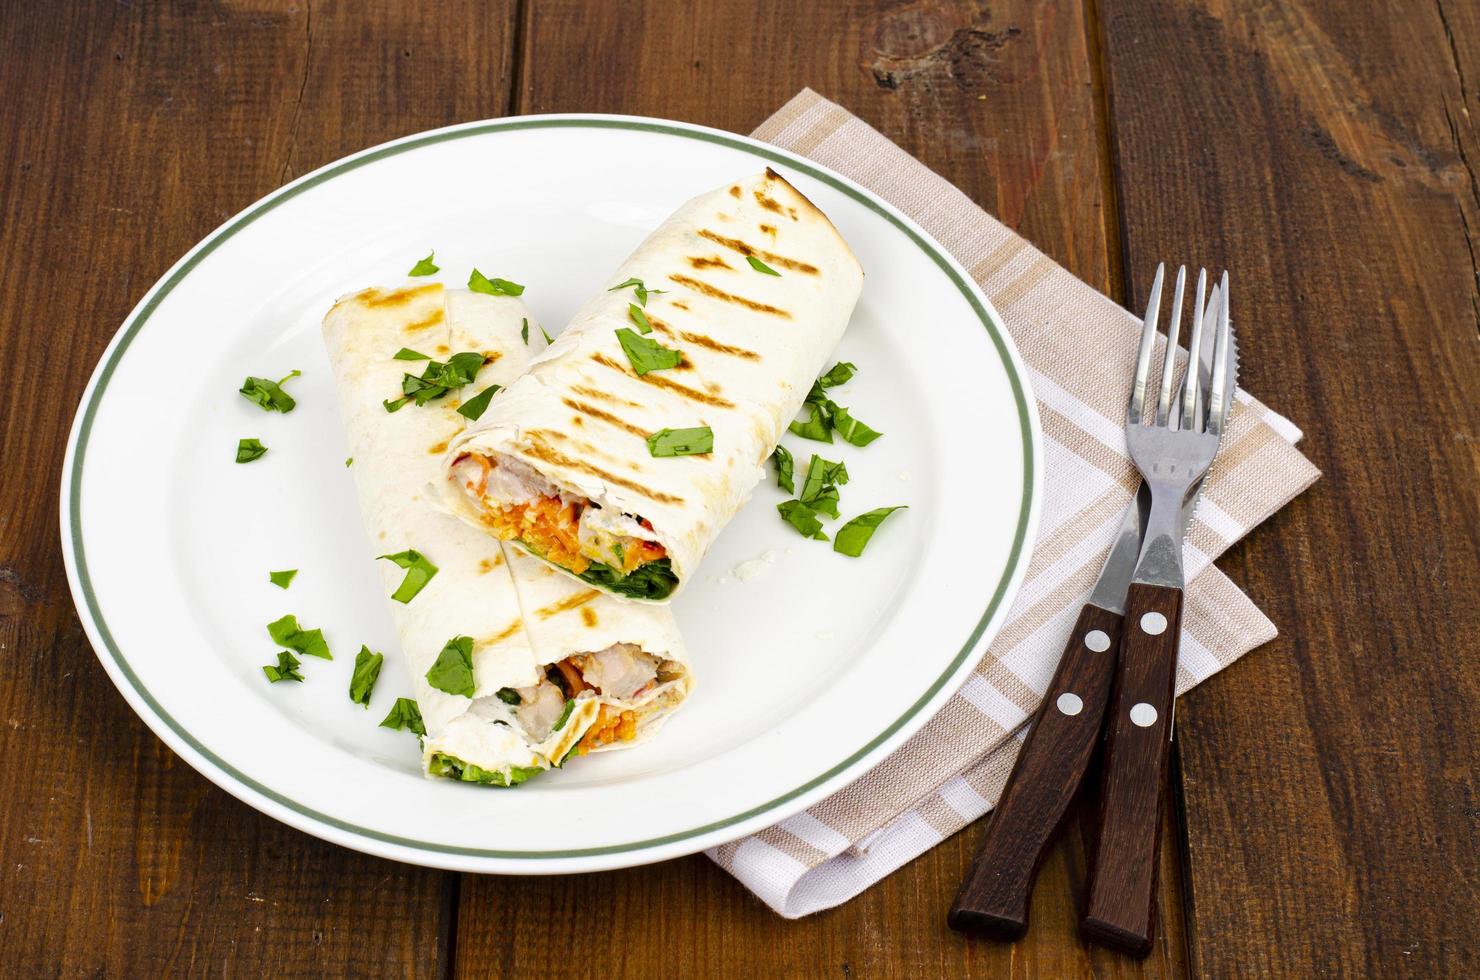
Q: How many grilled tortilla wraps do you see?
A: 2